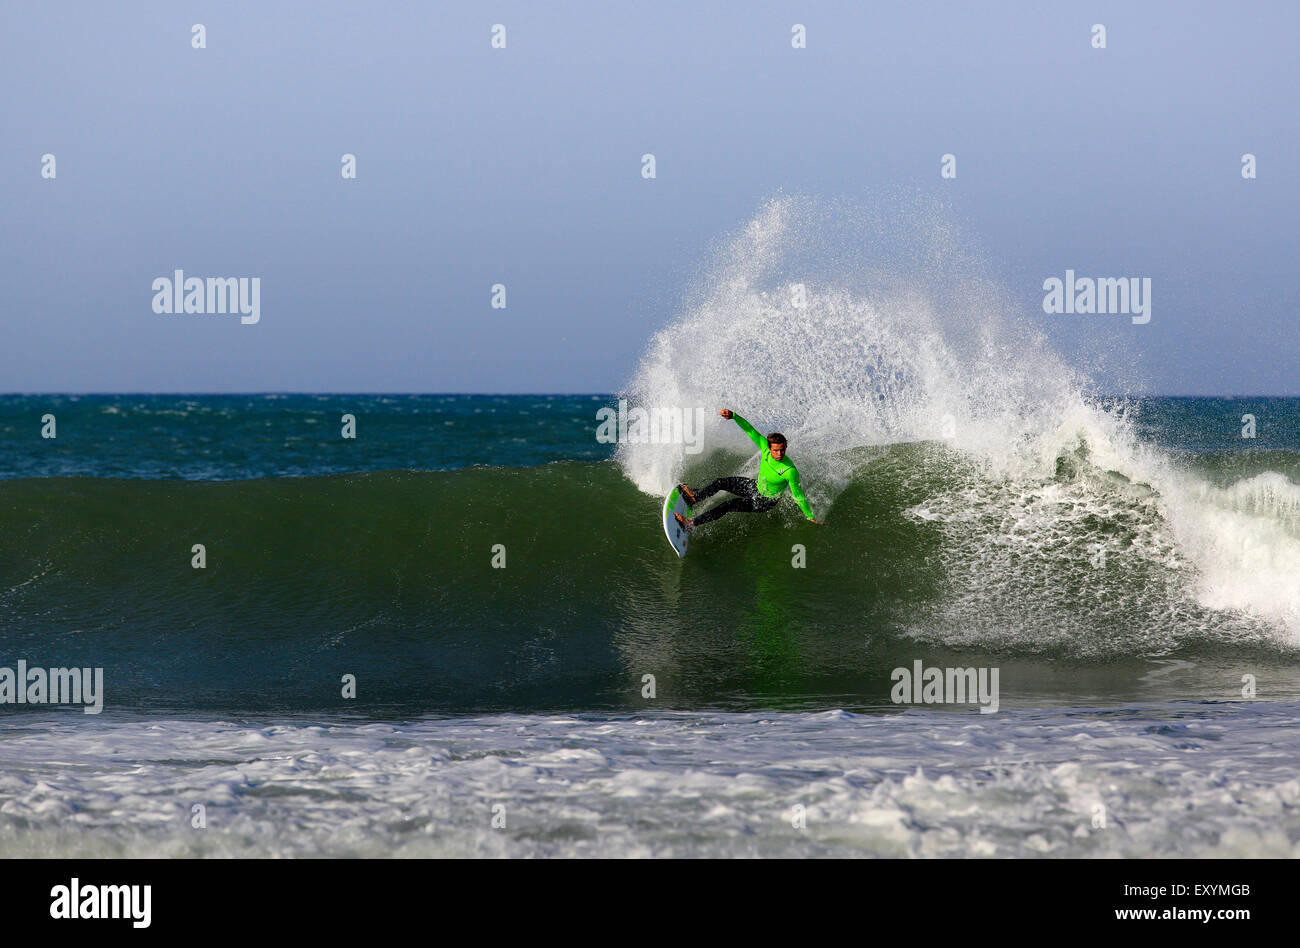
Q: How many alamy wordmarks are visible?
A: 6